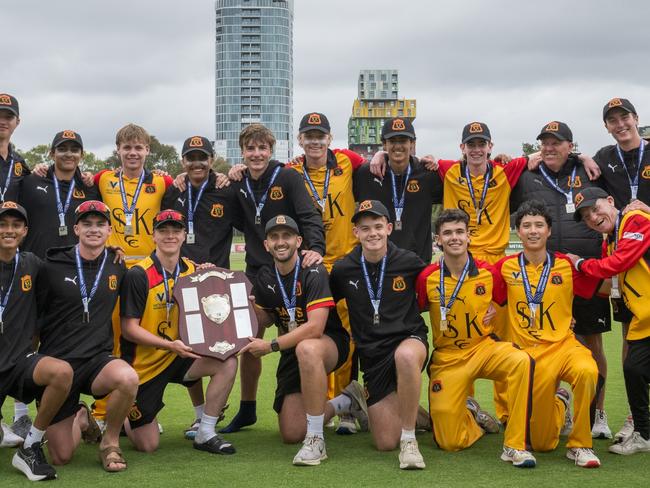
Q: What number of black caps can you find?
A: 14